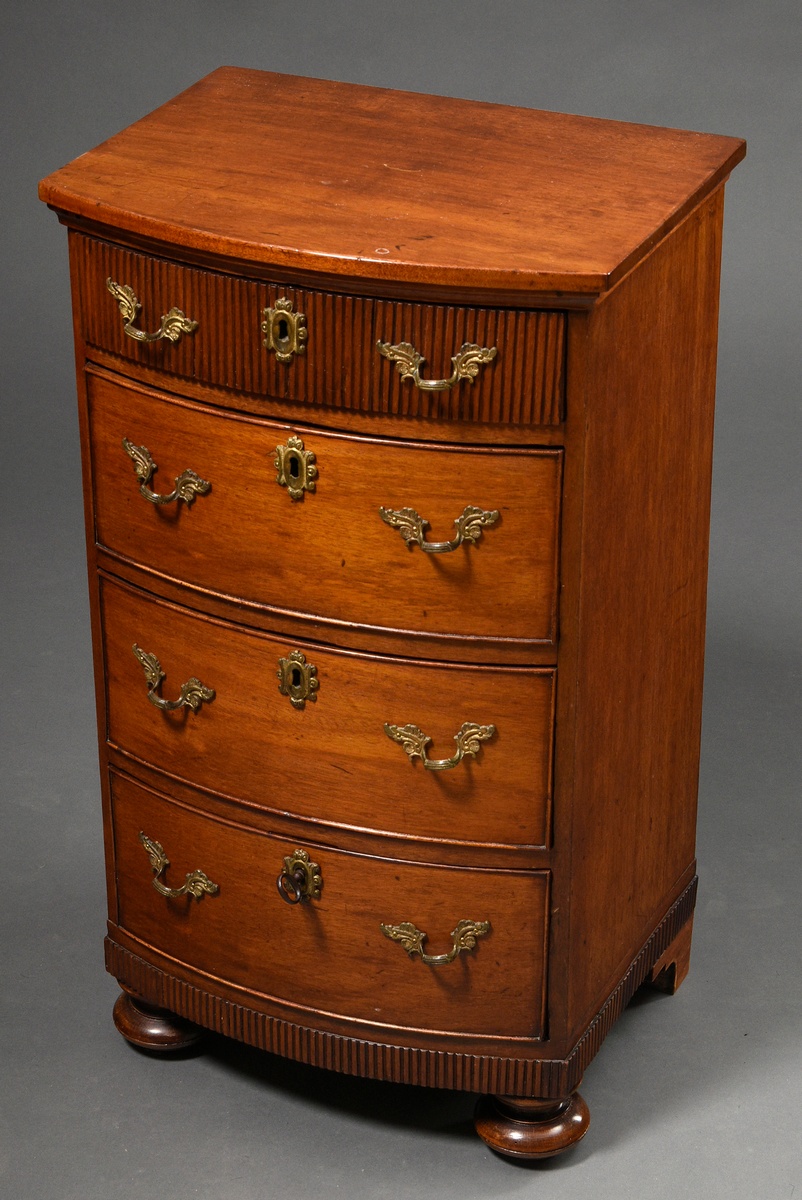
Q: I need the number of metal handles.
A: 8